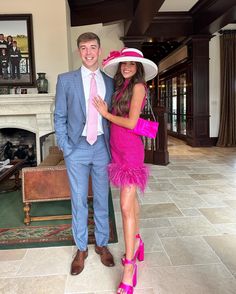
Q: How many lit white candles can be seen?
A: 0